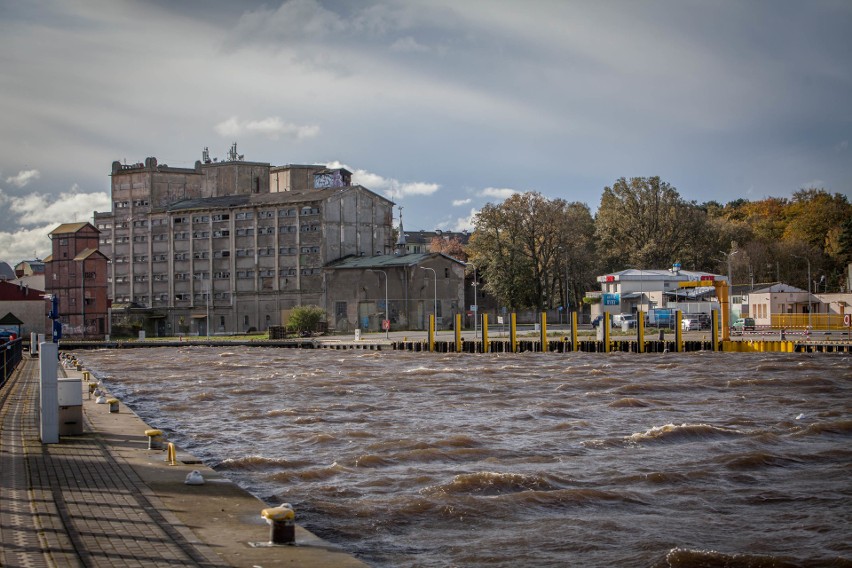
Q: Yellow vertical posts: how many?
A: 10